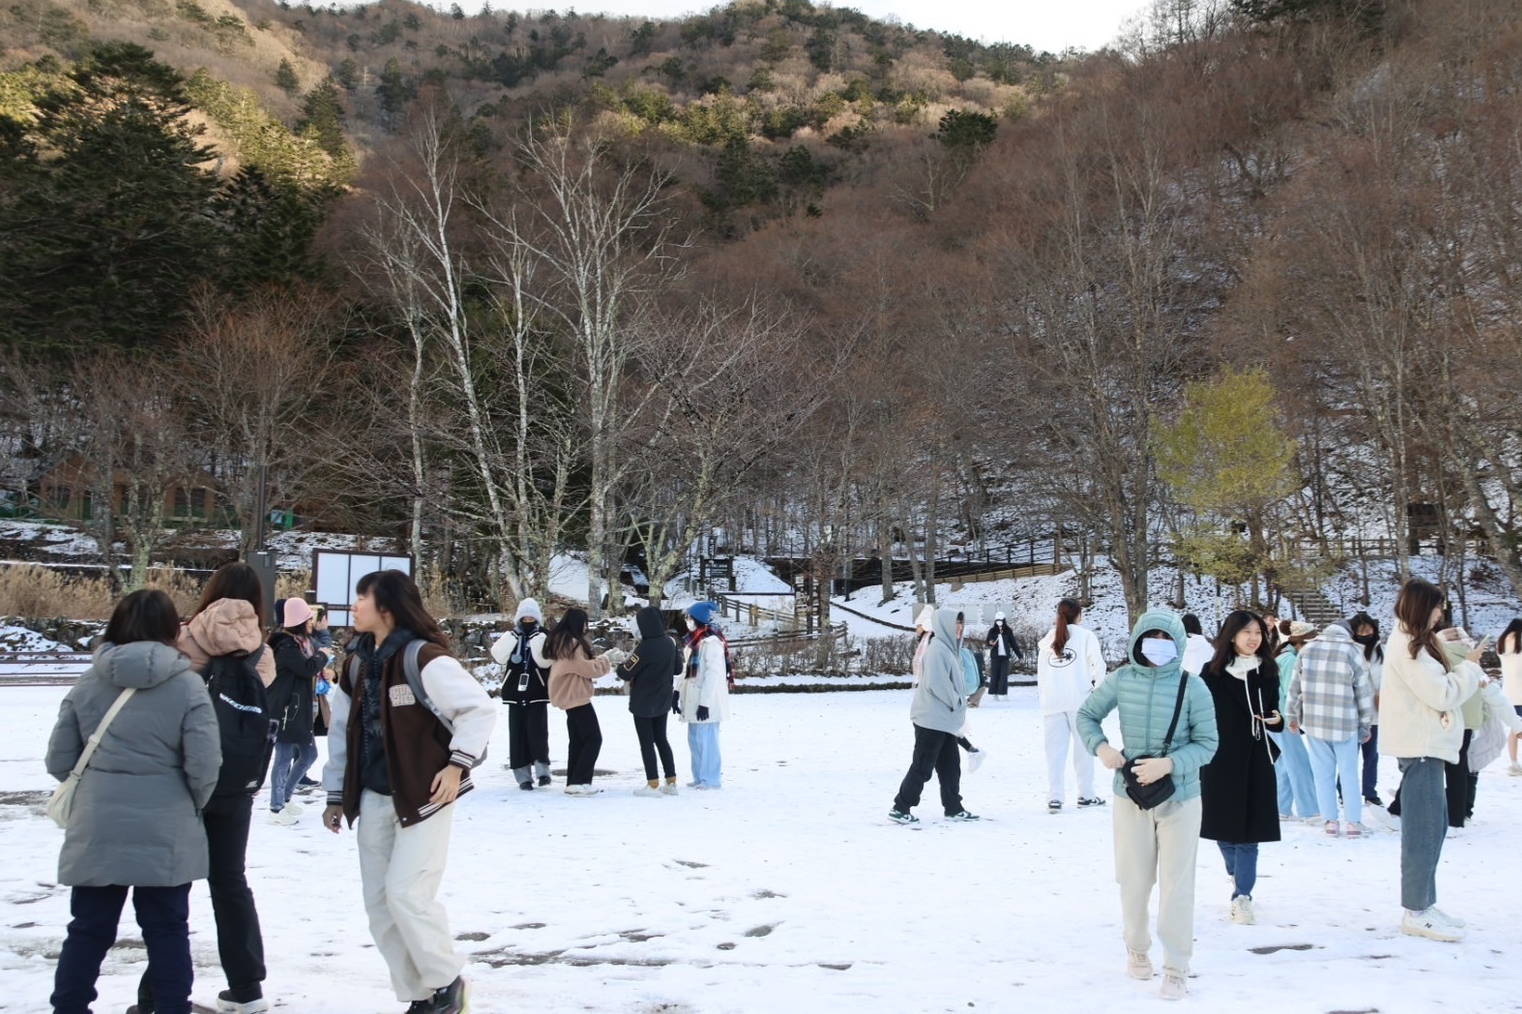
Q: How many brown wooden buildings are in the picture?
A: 1